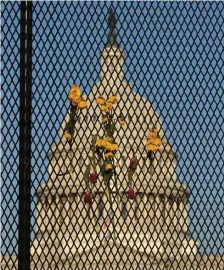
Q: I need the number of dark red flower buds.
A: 4